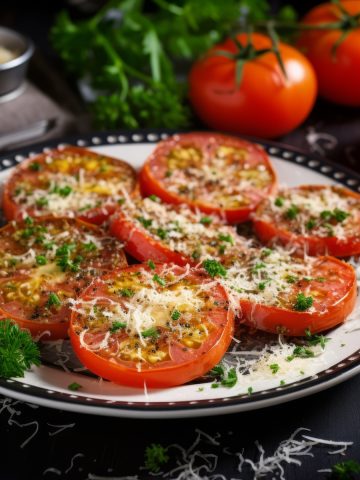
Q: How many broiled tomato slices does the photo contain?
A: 7